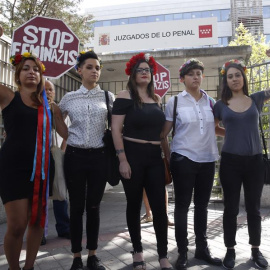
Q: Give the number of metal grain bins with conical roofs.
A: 0